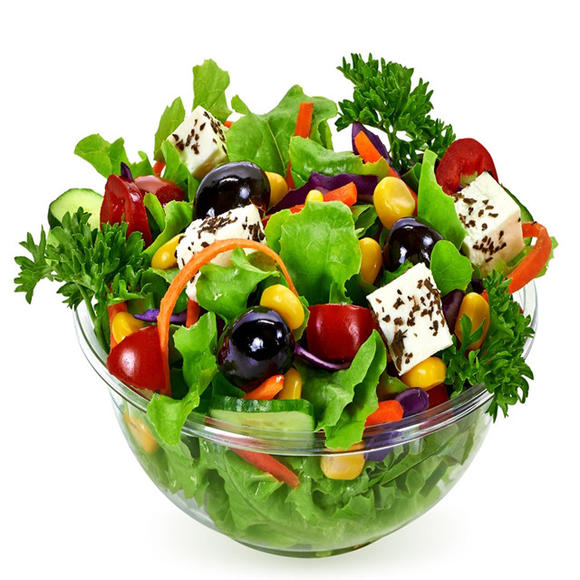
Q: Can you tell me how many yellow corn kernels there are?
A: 12